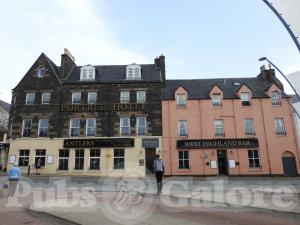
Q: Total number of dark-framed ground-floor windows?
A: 8